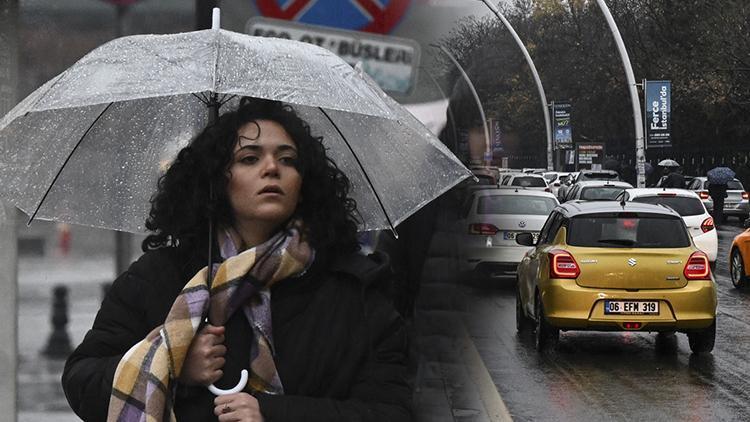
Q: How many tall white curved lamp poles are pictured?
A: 3